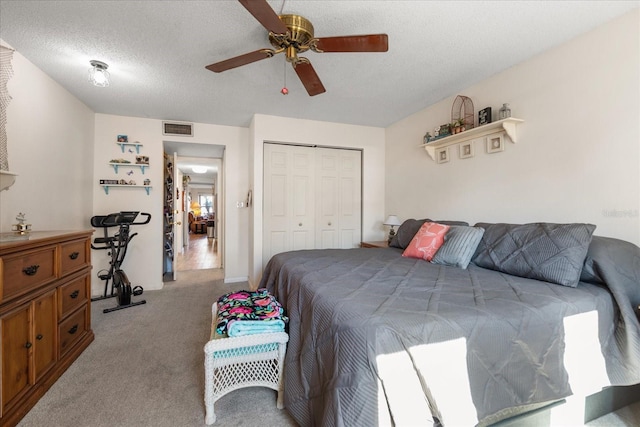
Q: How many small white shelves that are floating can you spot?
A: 3